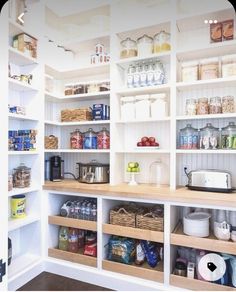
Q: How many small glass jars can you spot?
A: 4